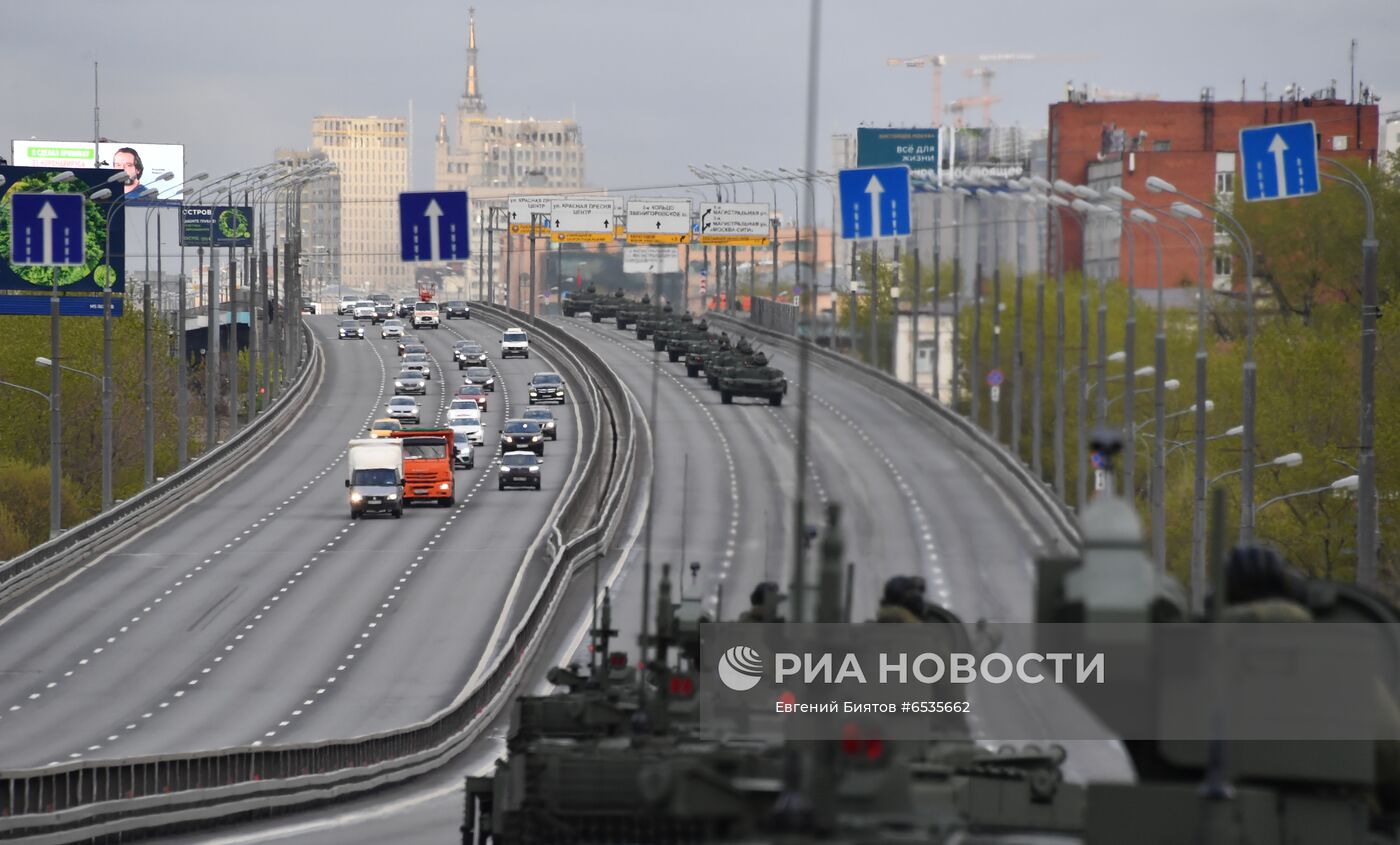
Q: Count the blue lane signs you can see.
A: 4